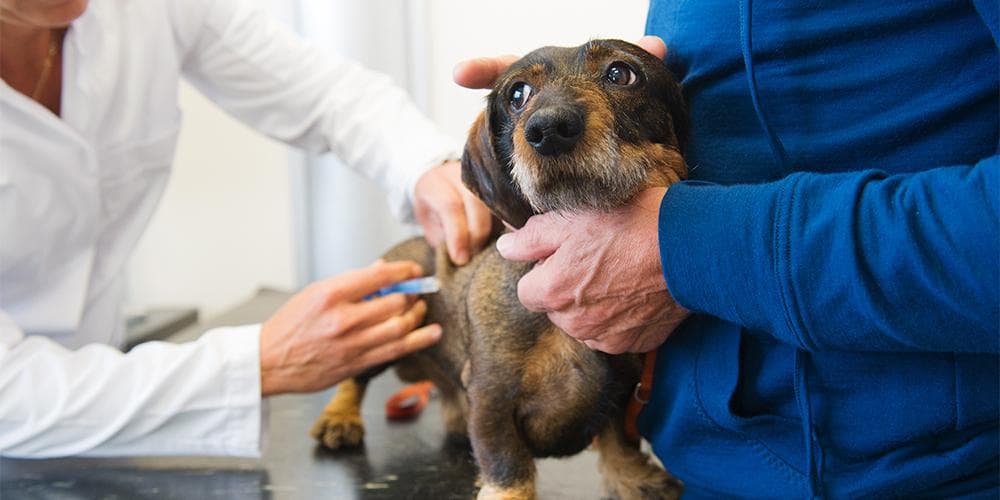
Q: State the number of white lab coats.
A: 1